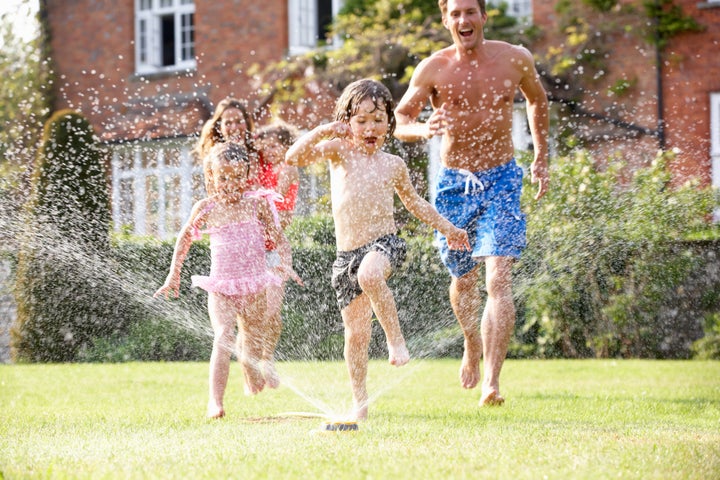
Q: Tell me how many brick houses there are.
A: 1